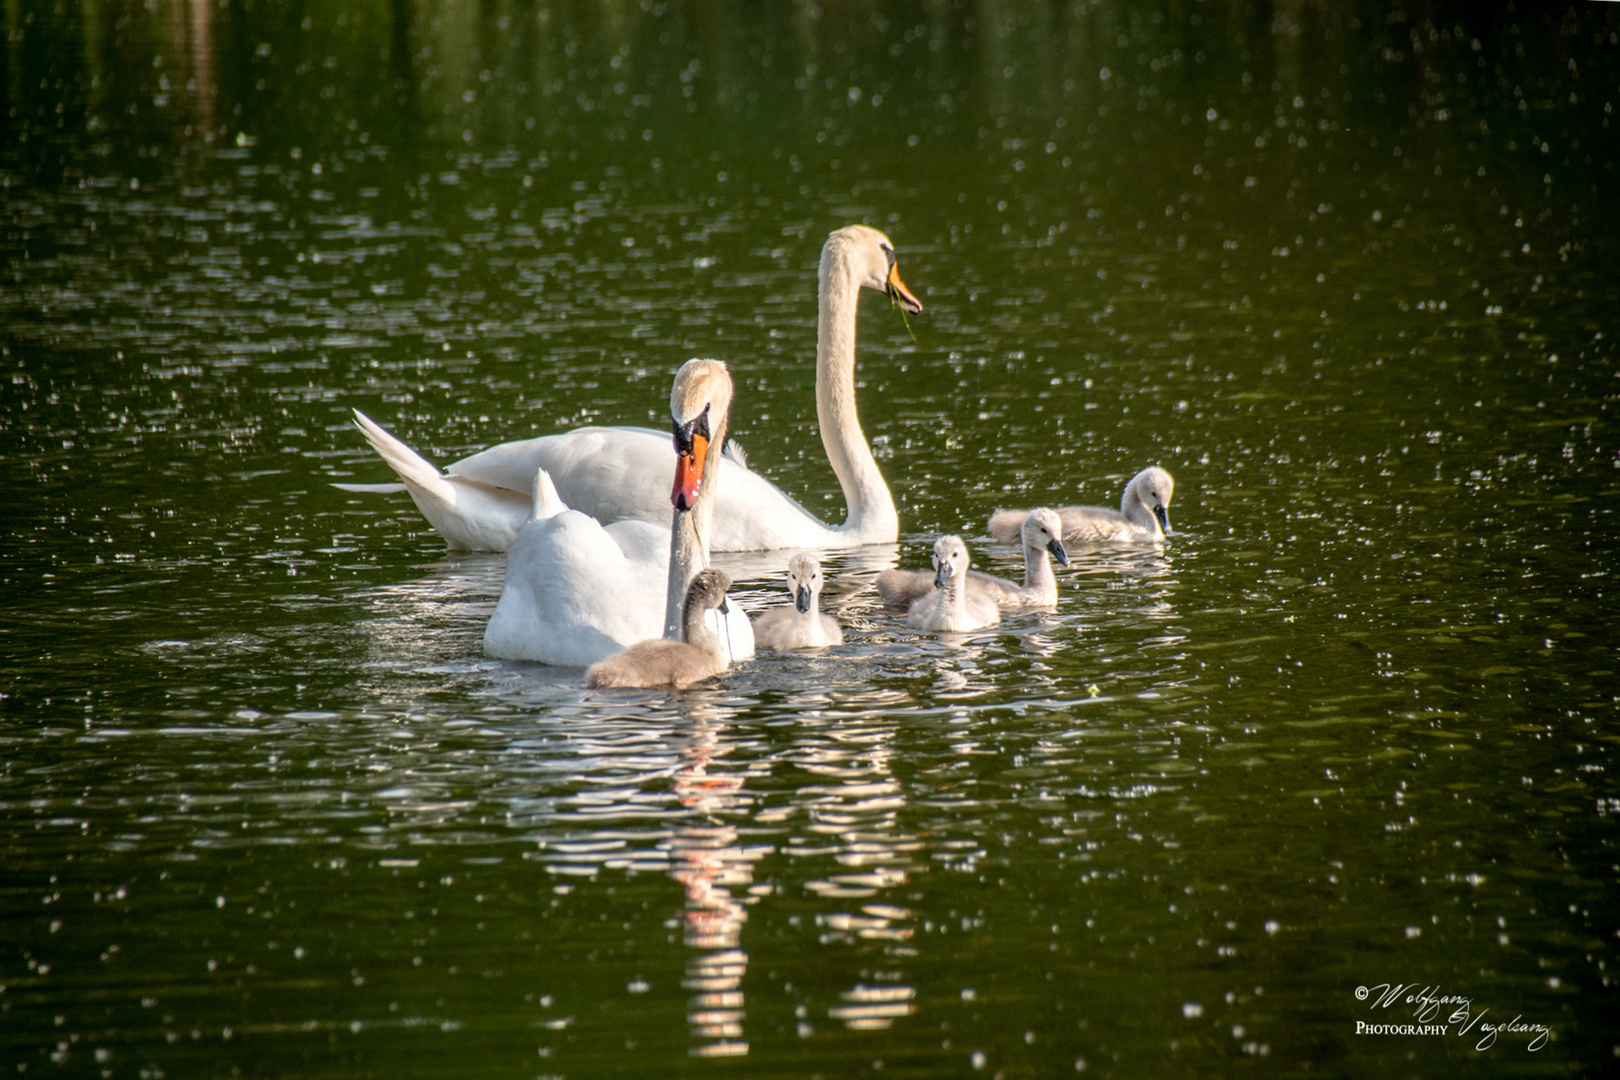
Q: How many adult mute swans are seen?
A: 2